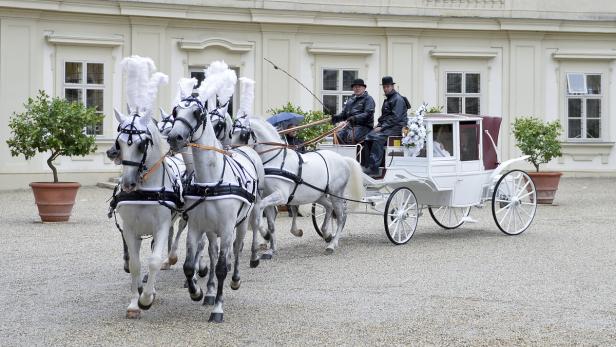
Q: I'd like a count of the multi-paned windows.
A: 4